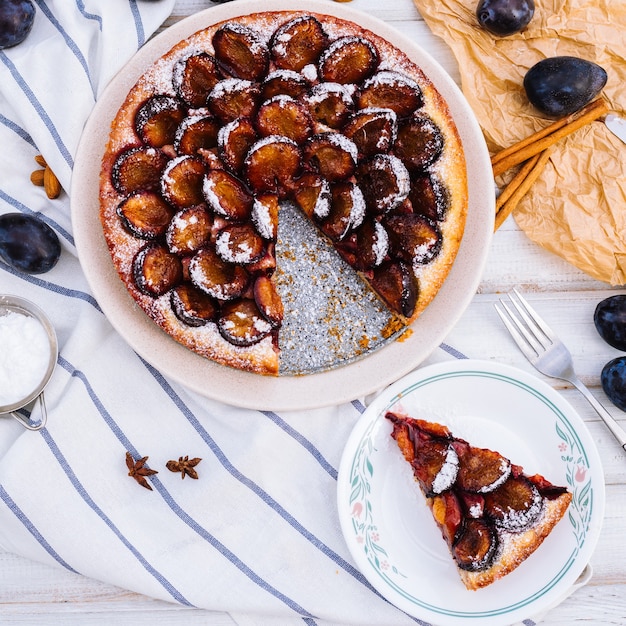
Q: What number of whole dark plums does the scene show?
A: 6